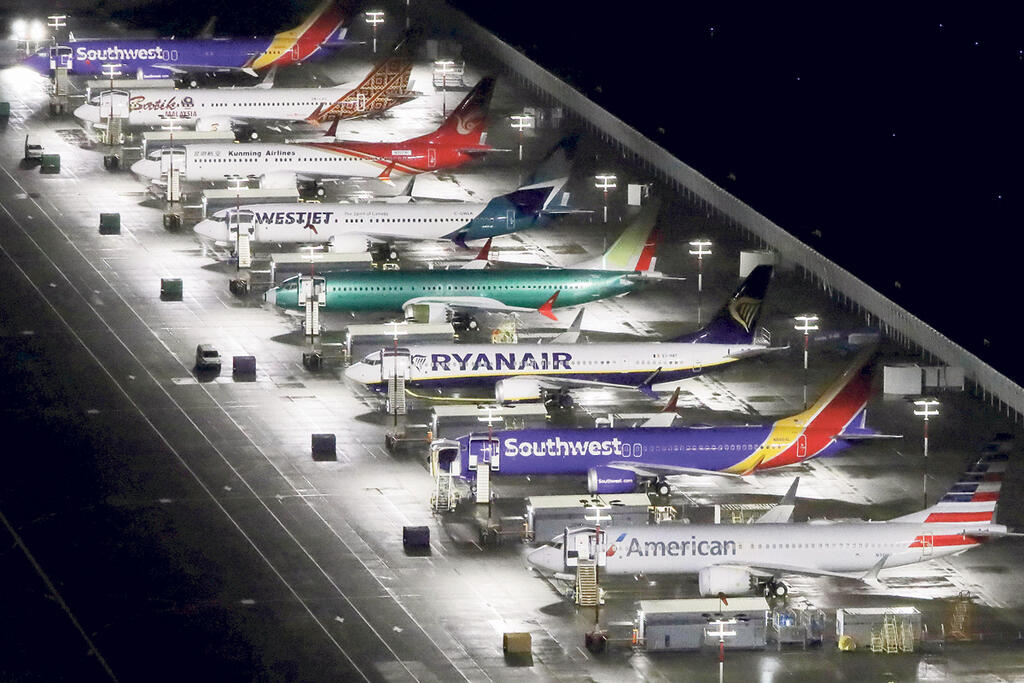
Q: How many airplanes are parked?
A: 8